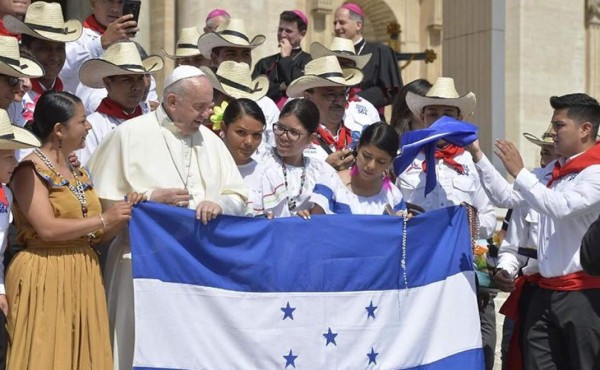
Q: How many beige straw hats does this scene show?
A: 11